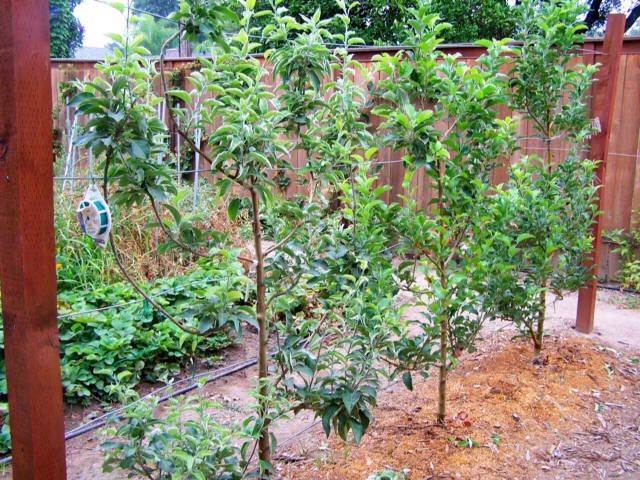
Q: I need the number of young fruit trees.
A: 3